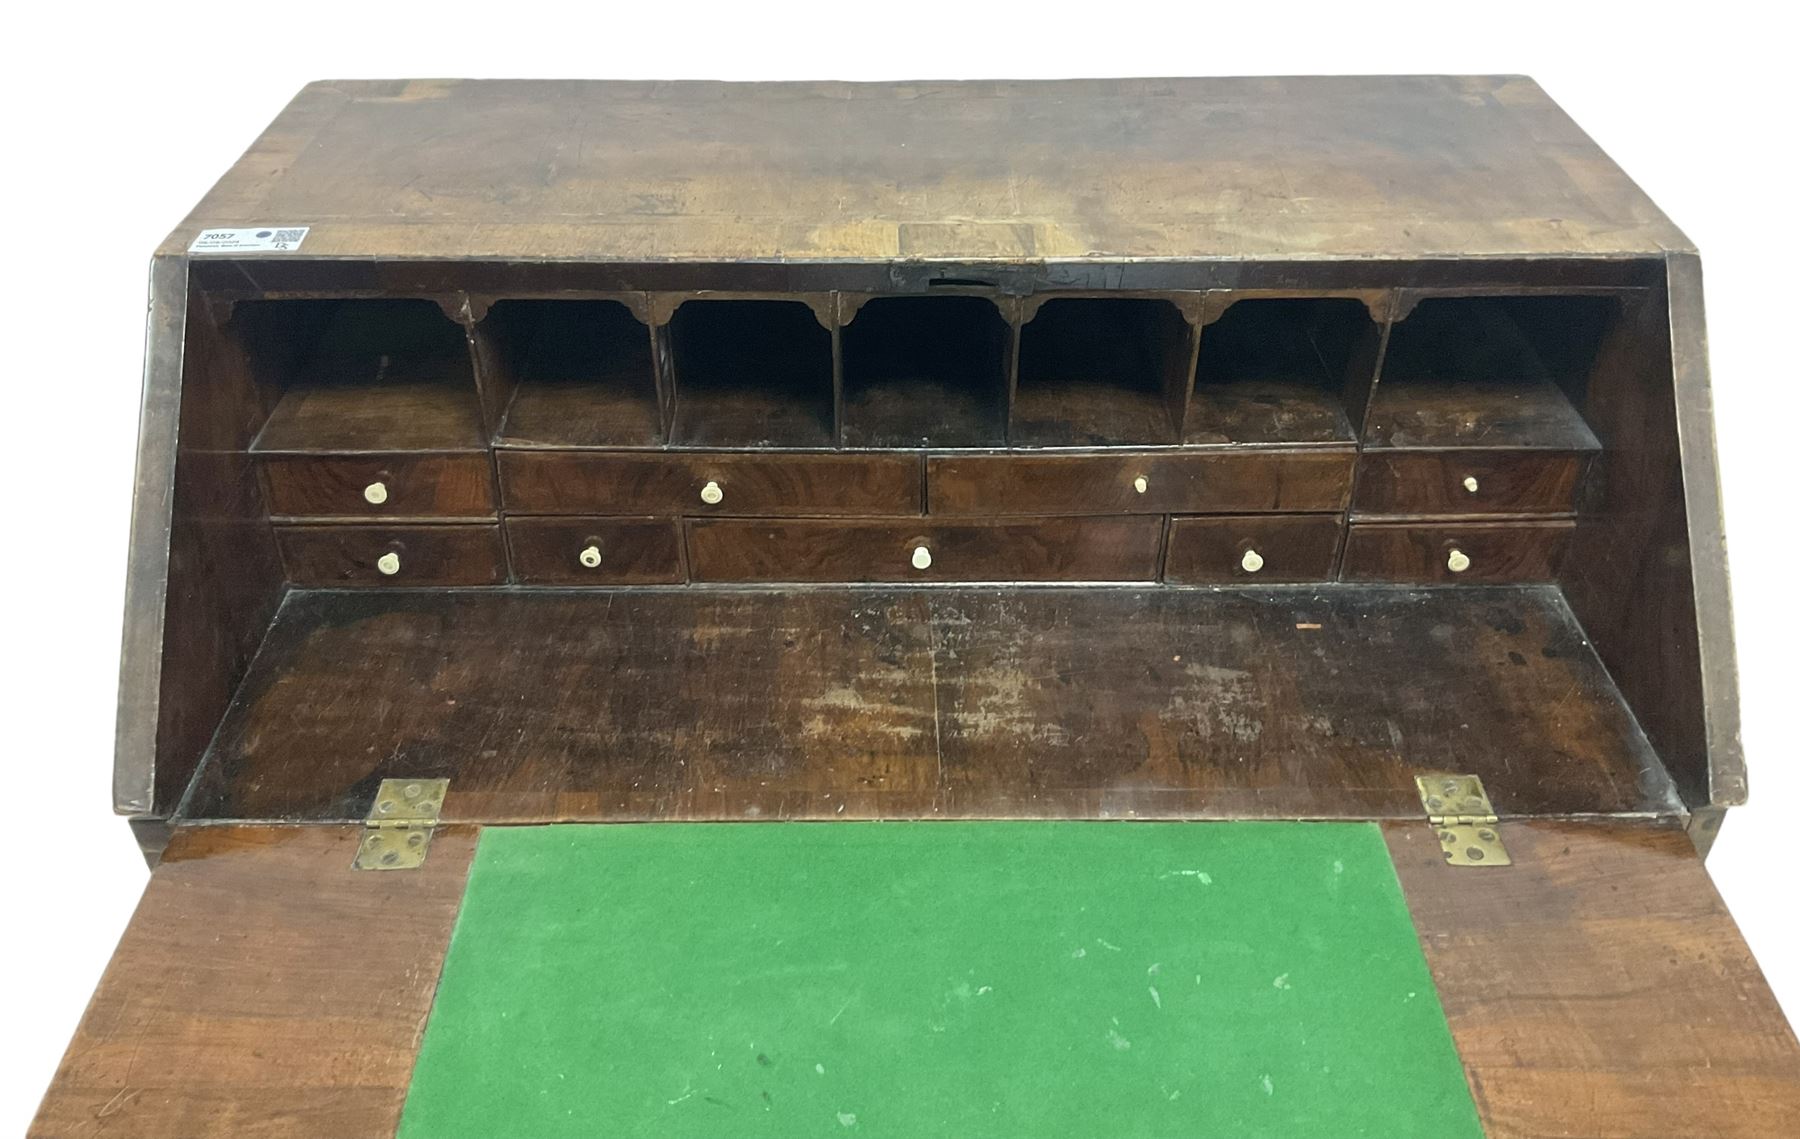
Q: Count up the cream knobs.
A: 9